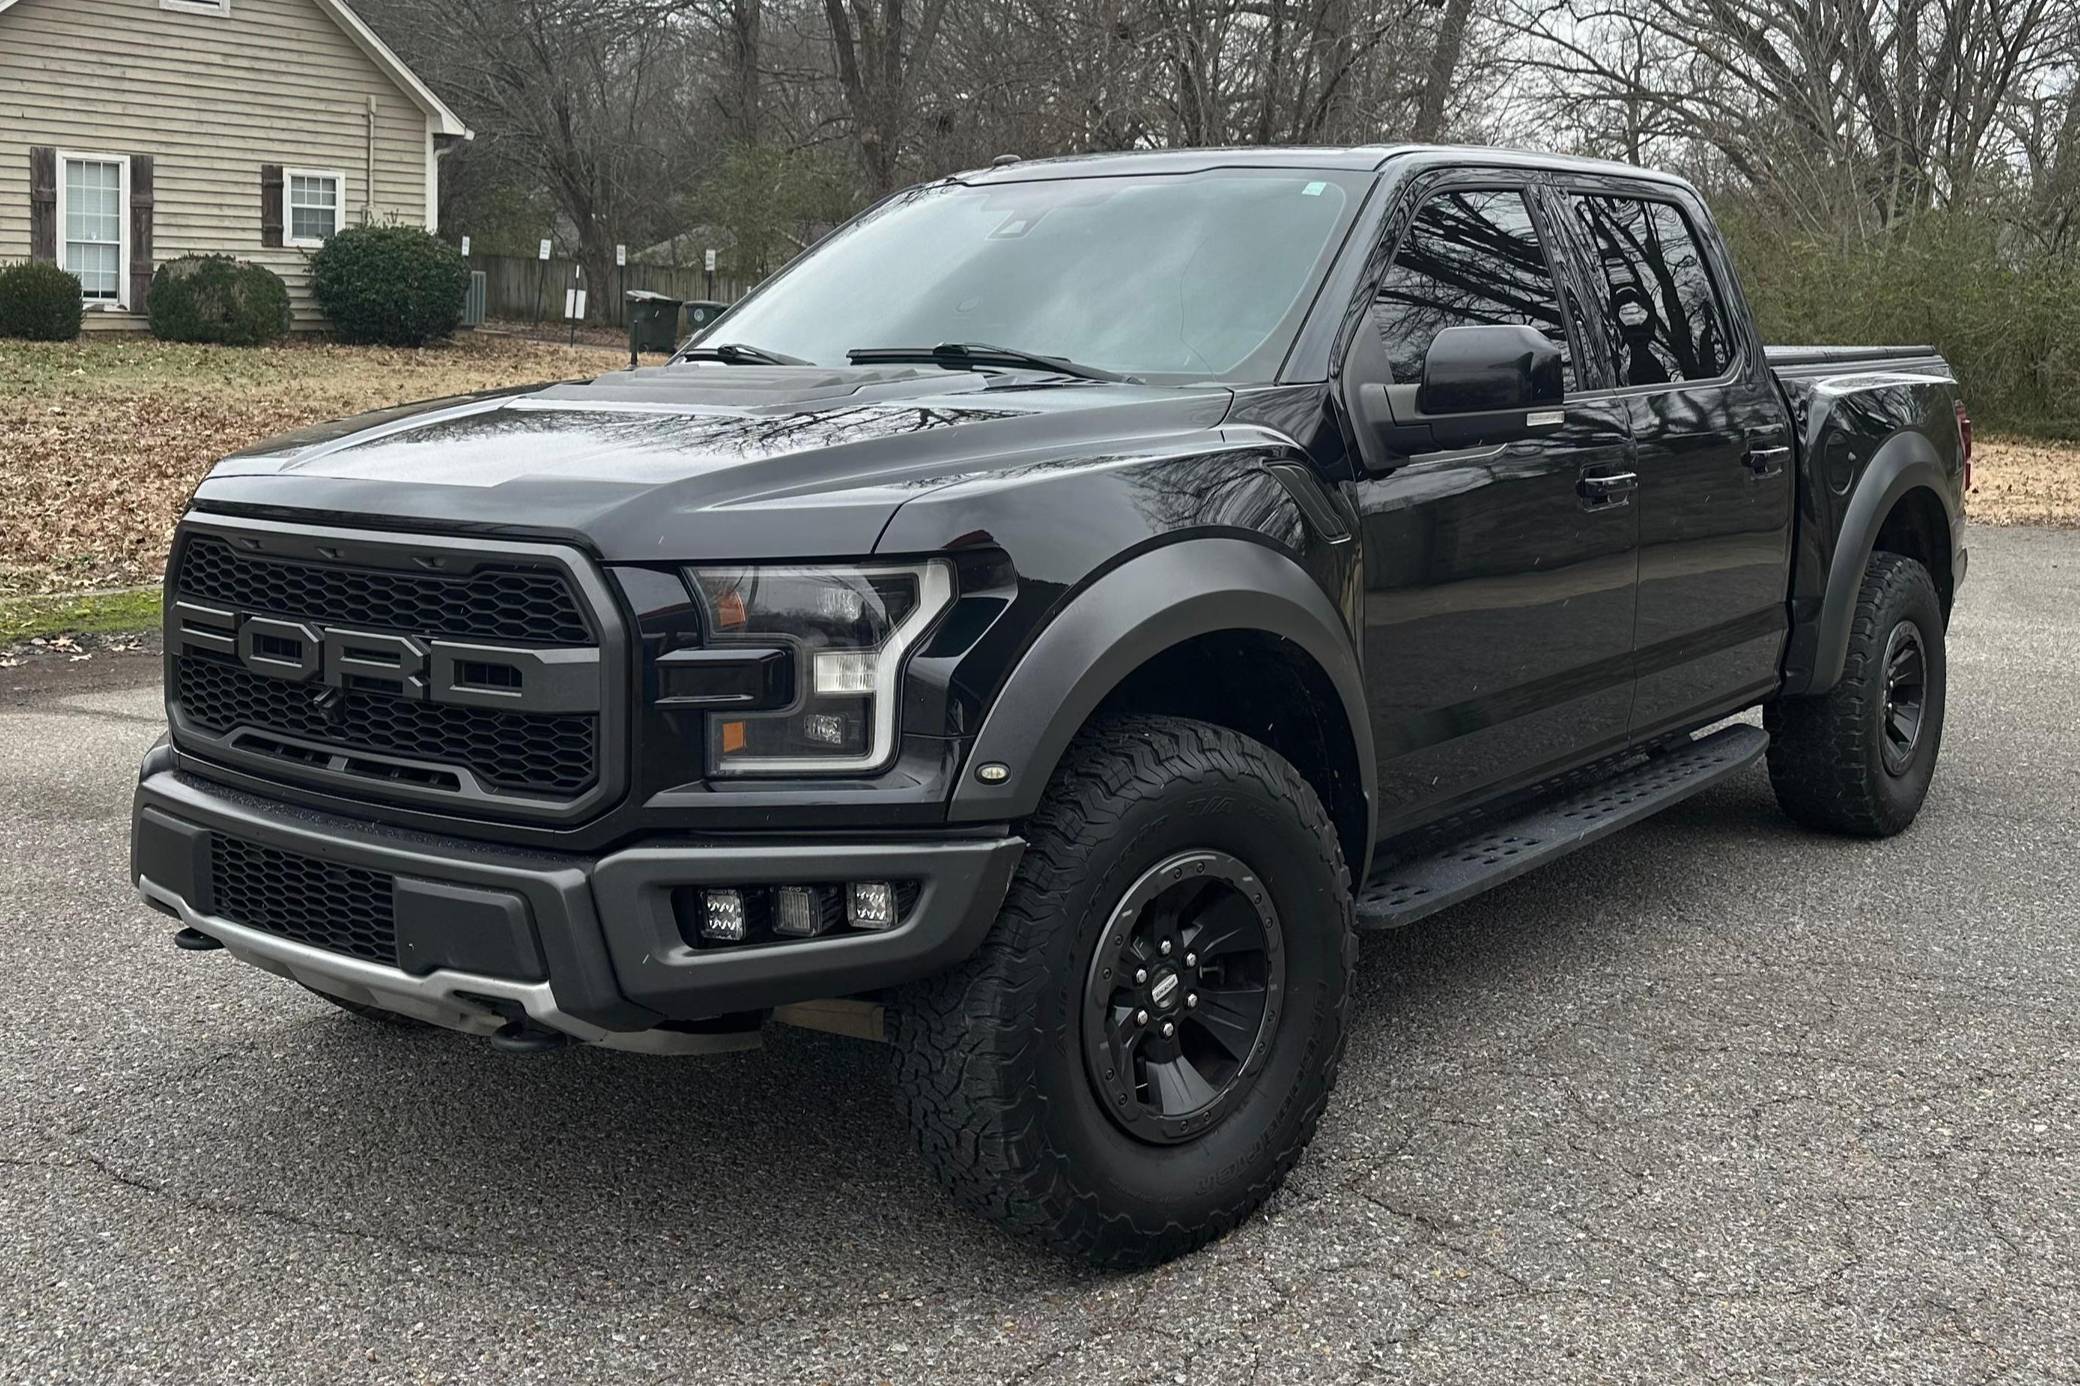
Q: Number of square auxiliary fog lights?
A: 3